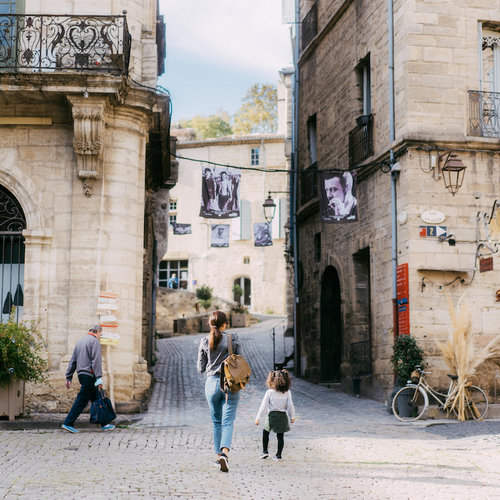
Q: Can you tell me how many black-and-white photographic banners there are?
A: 5